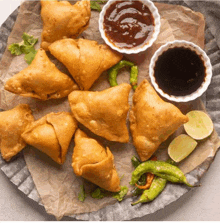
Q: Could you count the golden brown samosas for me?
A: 8